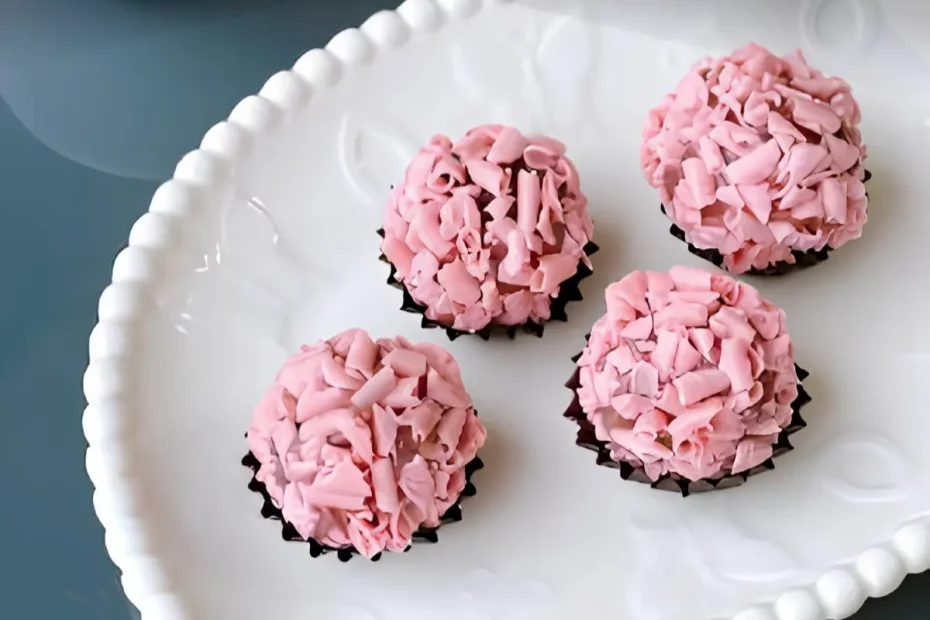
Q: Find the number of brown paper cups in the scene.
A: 4